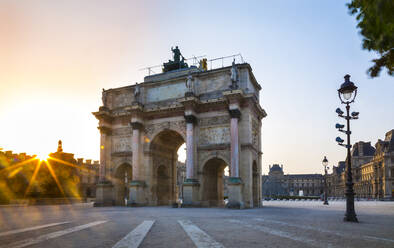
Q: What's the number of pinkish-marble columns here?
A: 4